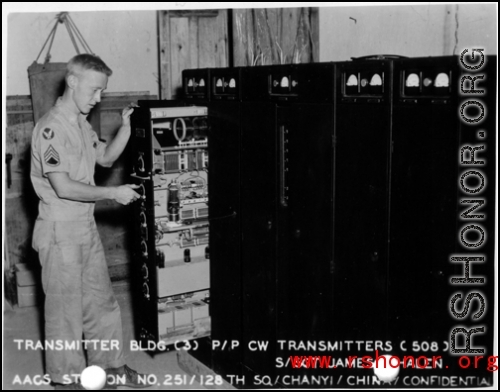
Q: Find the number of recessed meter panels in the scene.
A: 5